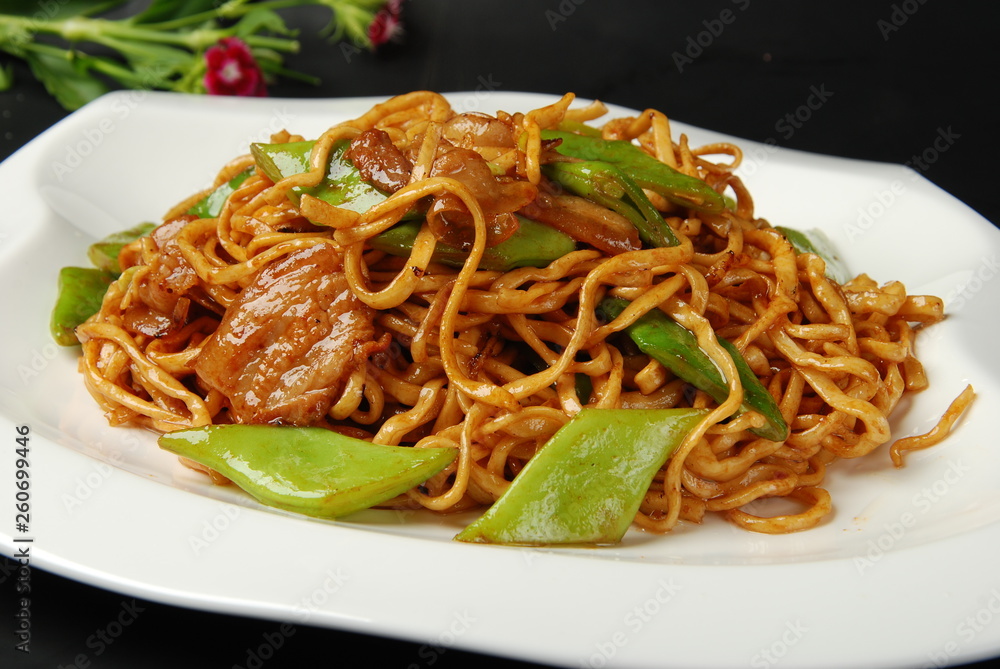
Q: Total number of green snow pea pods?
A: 11